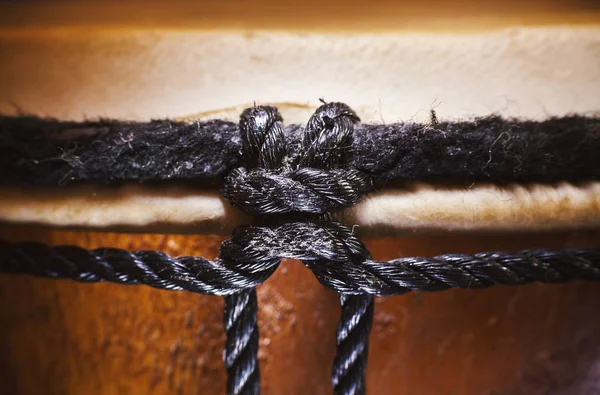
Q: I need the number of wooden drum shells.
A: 1